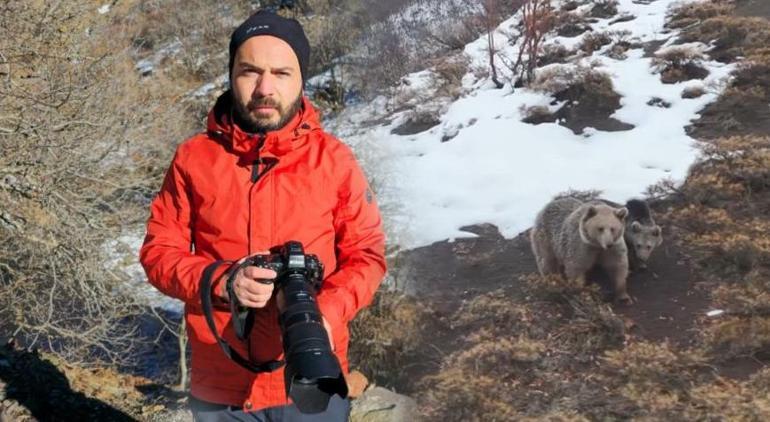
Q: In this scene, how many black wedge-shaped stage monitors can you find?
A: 0